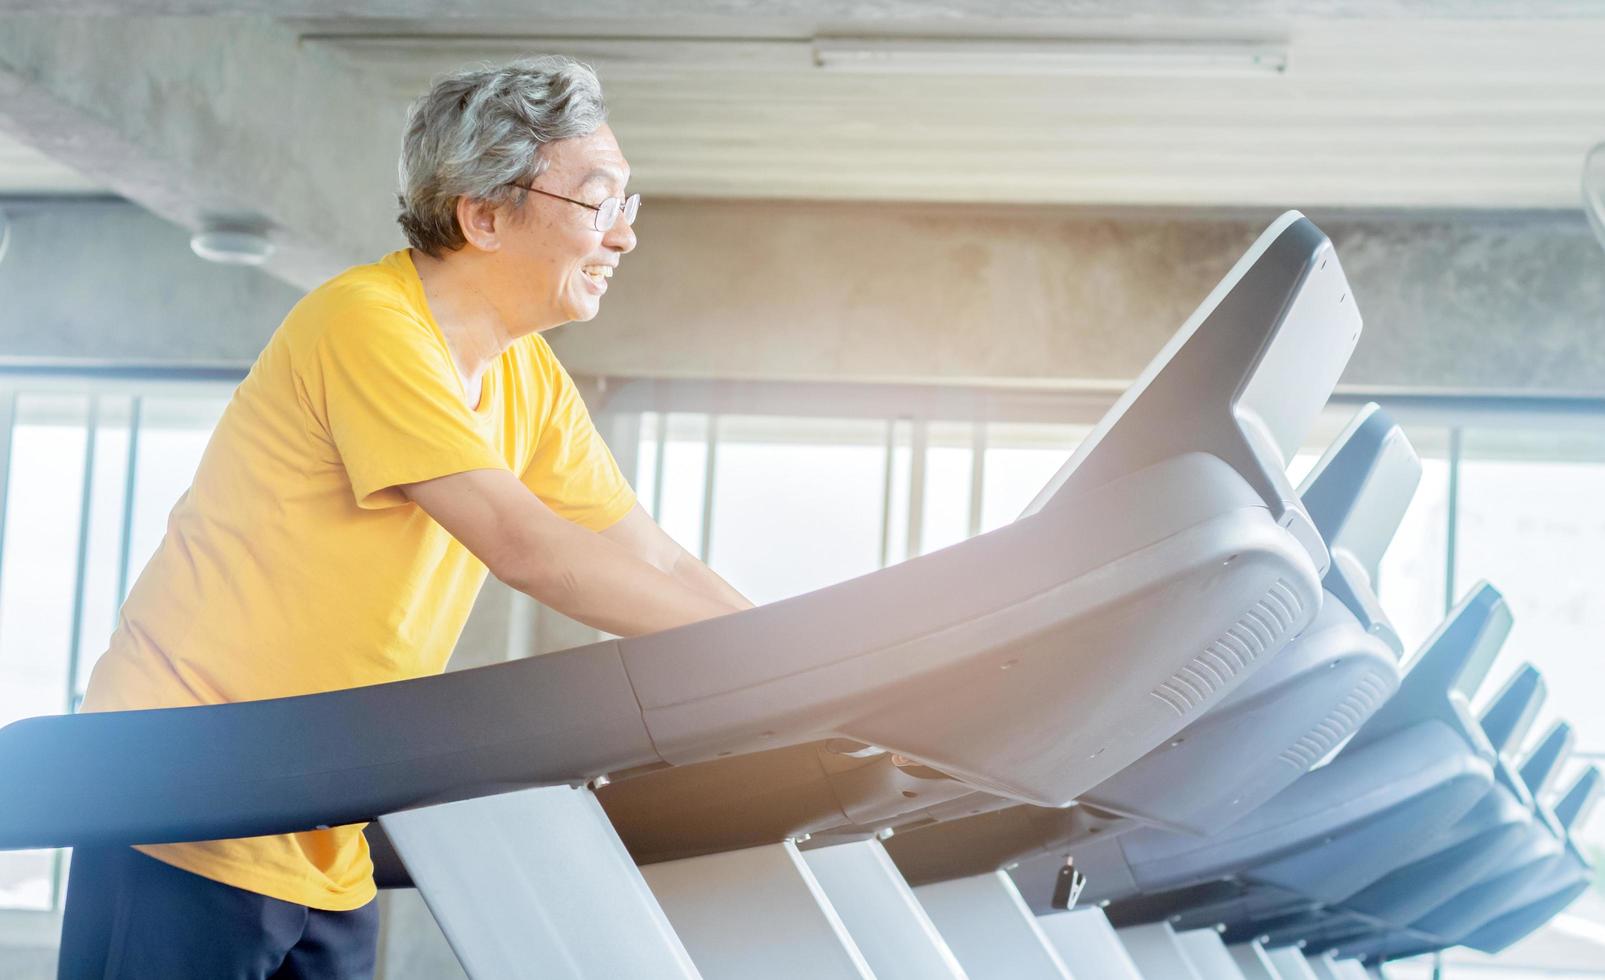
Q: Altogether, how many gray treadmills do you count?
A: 6